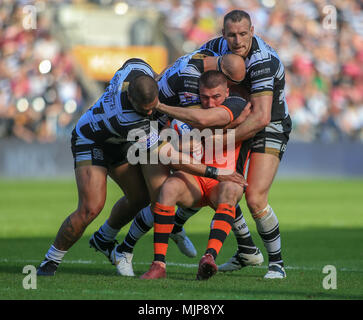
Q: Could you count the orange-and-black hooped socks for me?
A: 2